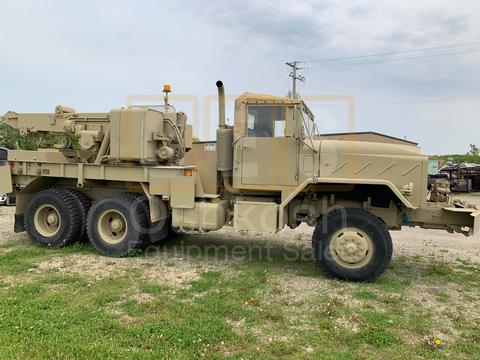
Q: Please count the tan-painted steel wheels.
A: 3